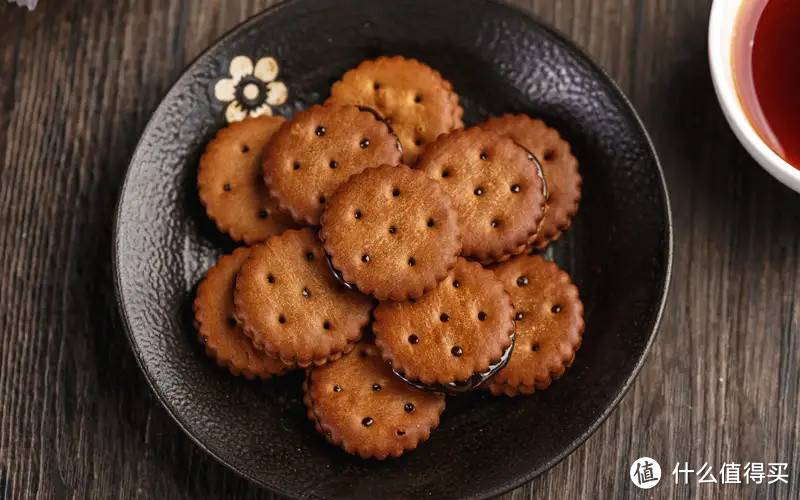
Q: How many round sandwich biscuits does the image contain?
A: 11